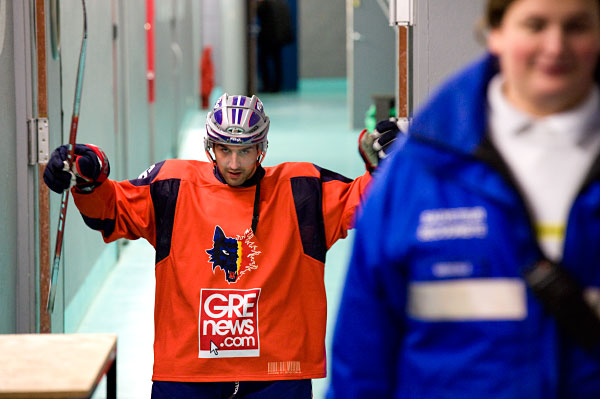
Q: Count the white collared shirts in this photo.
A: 1